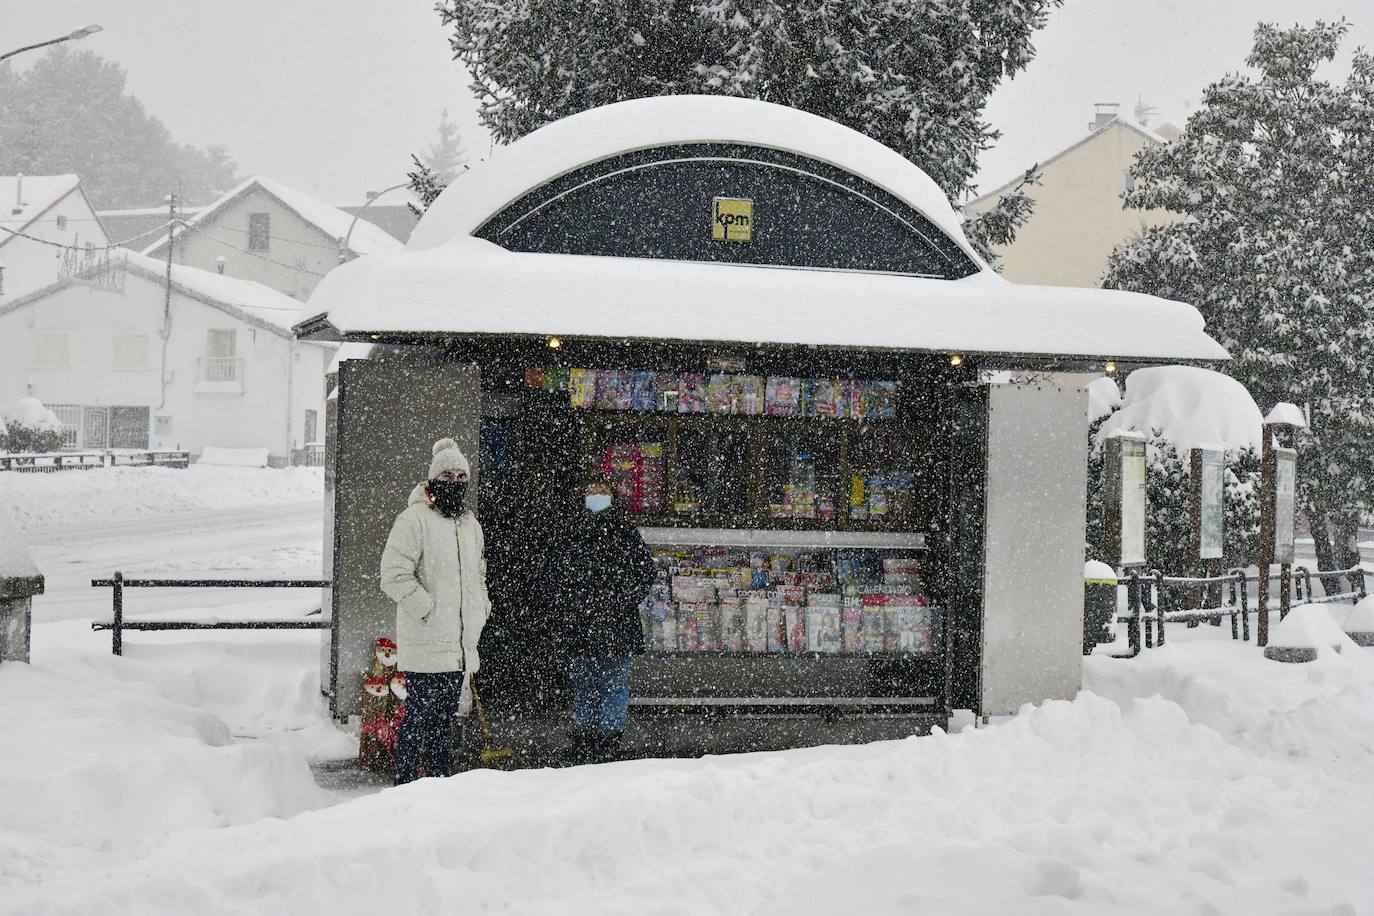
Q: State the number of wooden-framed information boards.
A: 3